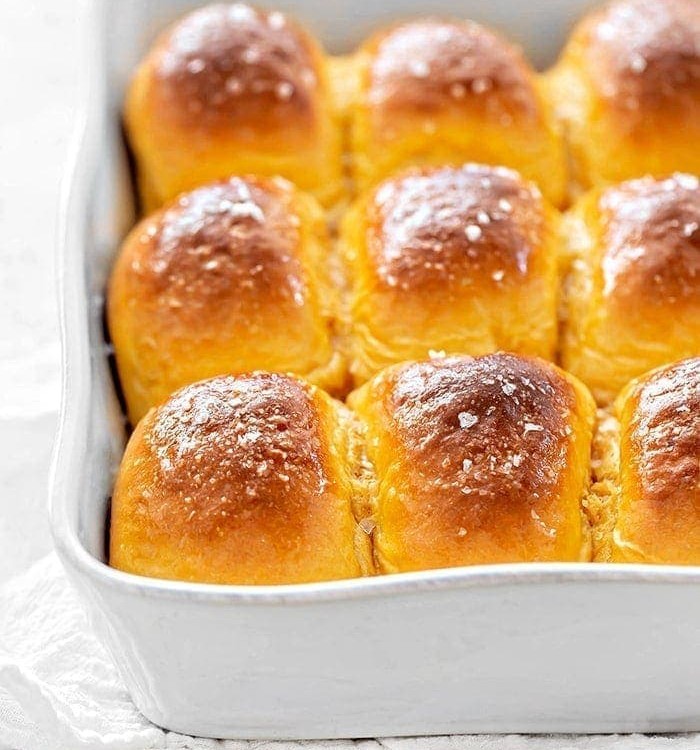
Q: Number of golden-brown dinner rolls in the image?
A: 9